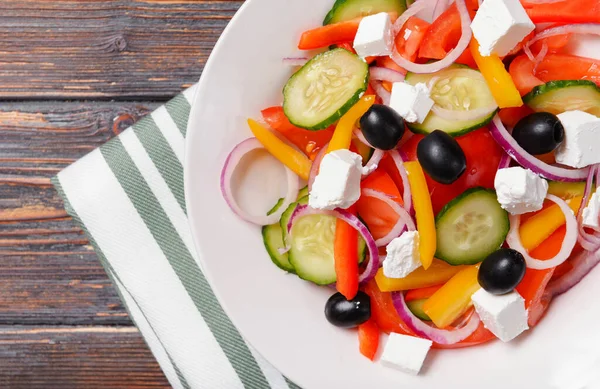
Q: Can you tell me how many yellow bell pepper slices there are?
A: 7